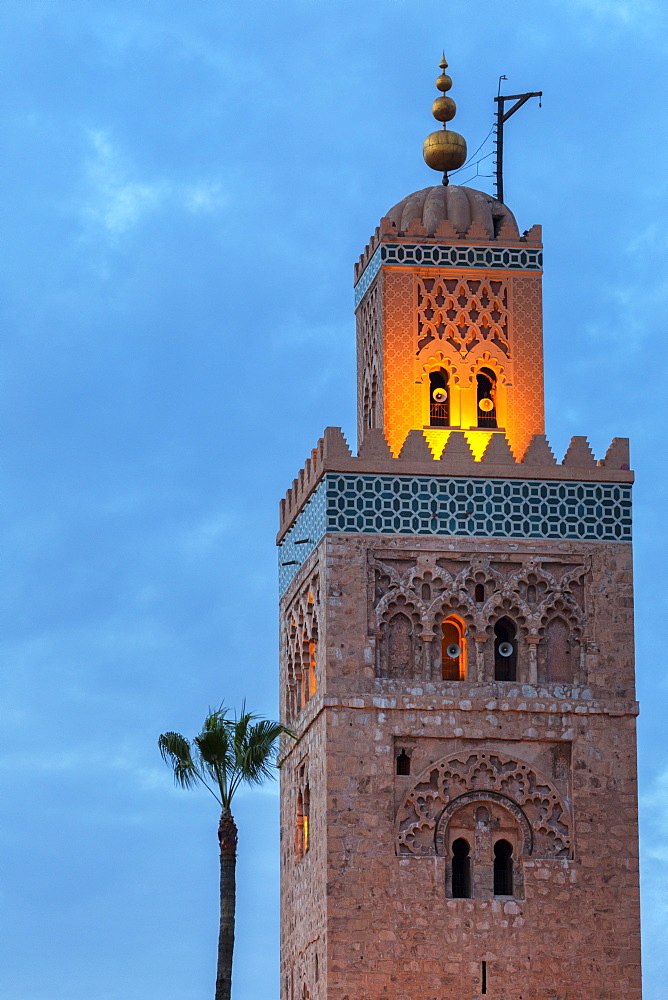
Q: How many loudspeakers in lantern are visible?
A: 2